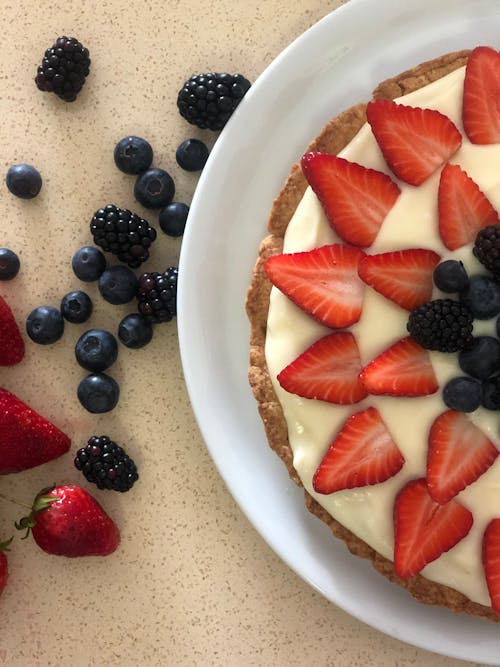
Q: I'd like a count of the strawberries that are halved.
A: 12